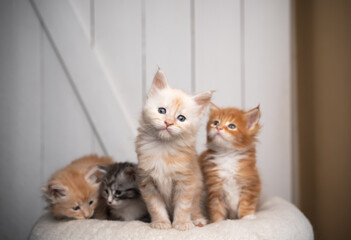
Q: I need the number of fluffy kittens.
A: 4